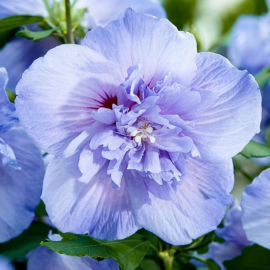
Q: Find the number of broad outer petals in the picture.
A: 5